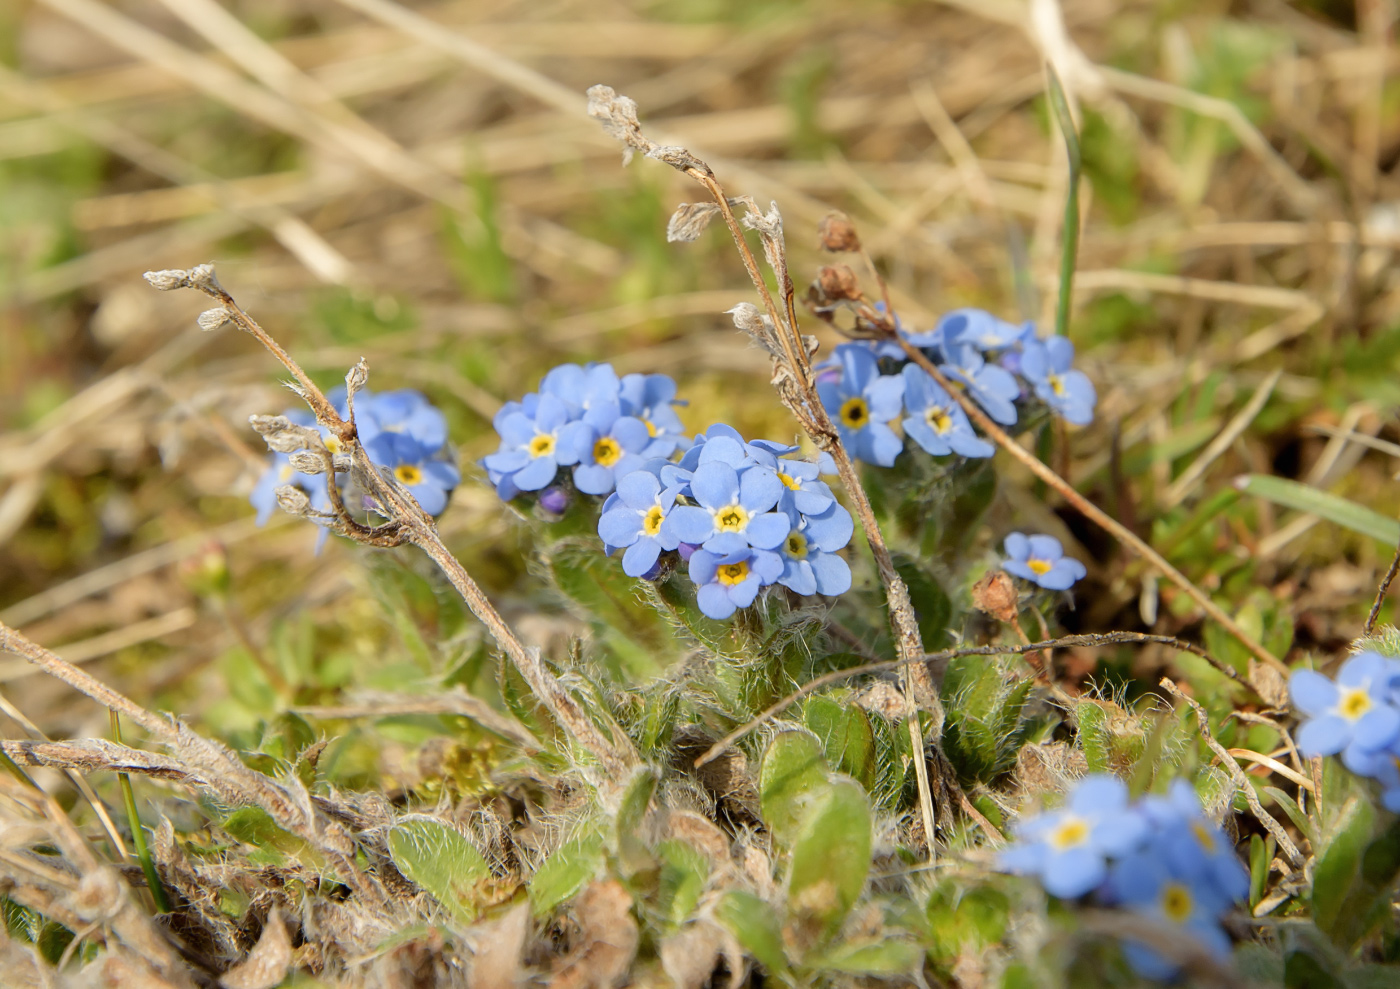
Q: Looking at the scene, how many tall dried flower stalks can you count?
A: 3